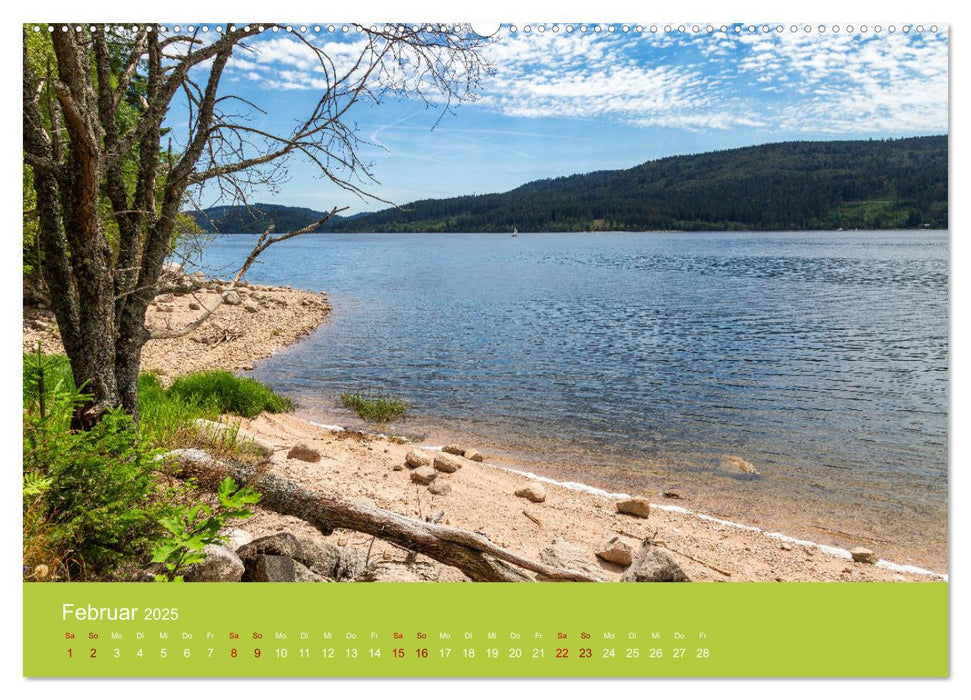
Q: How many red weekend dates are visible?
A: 8